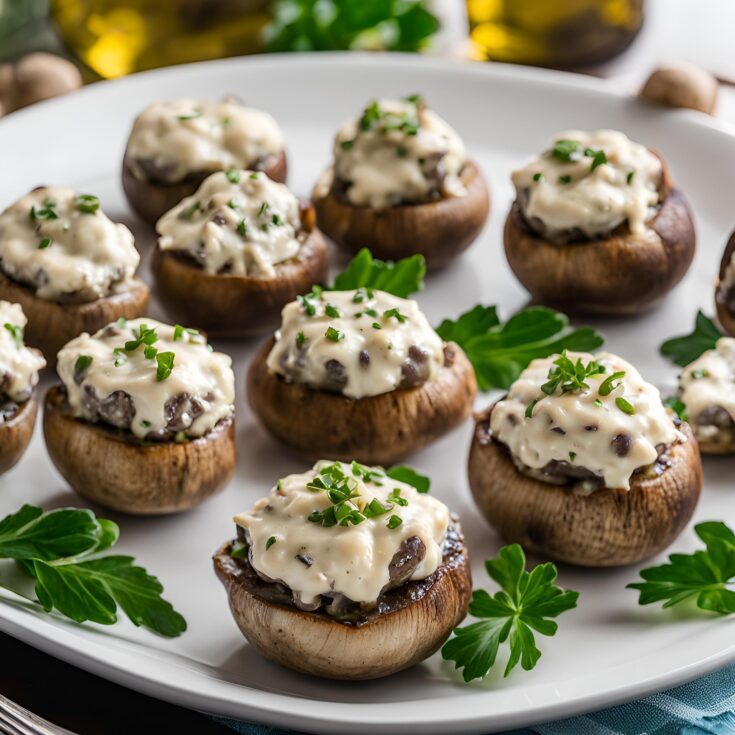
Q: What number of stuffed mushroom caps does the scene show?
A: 12